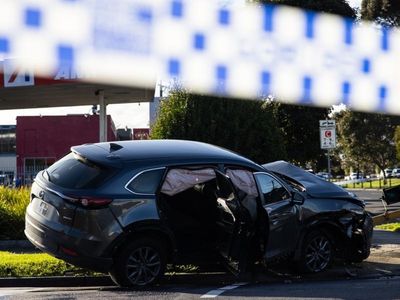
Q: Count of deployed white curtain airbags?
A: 2